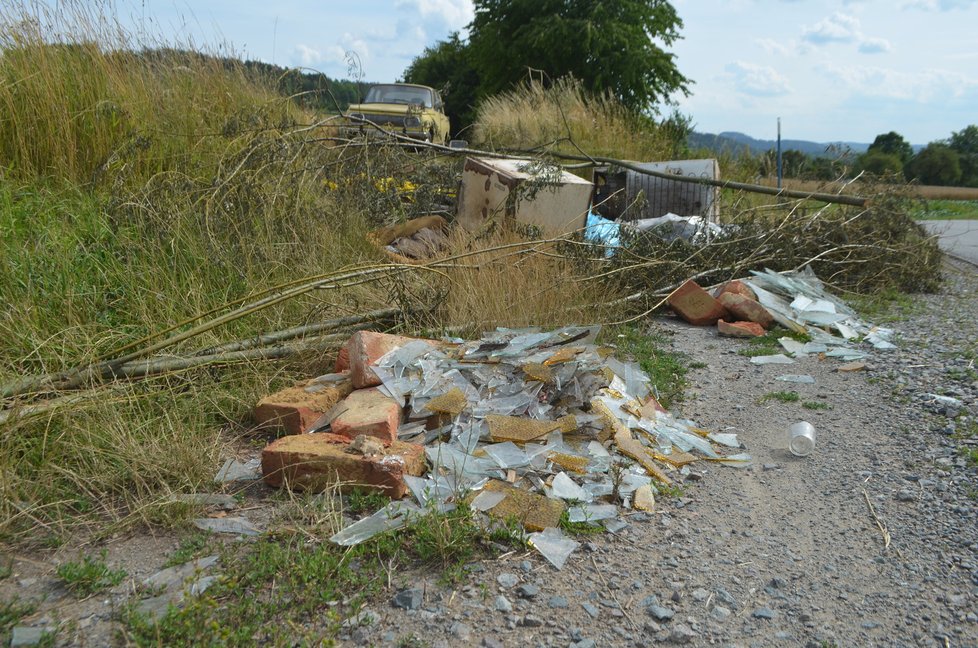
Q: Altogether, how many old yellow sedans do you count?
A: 1